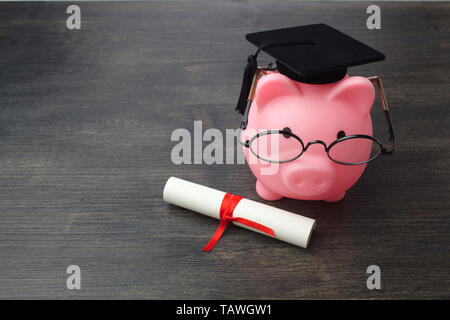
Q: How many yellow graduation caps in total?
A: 0